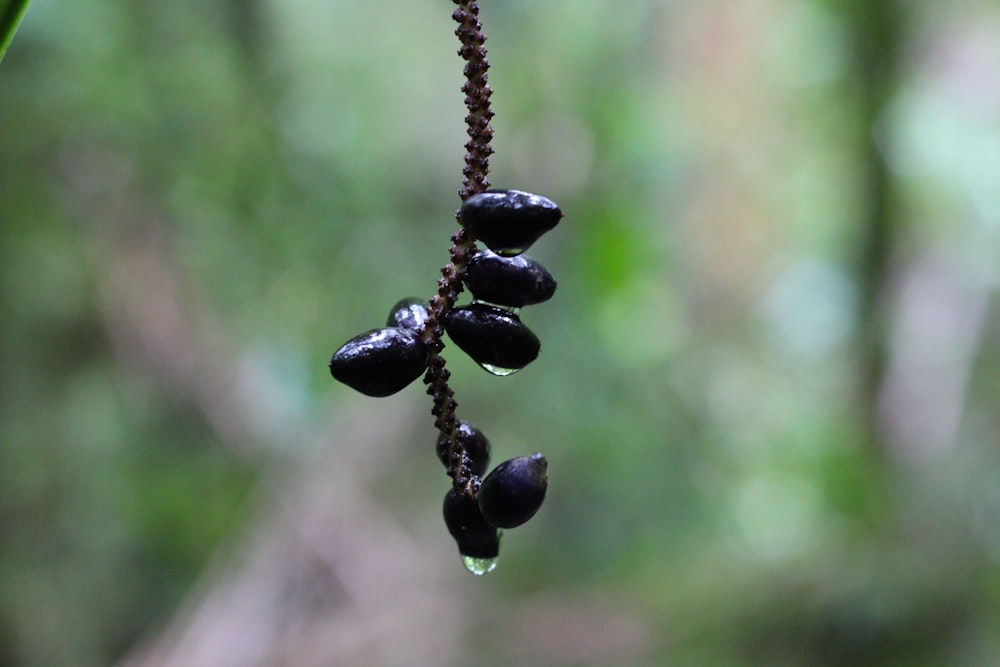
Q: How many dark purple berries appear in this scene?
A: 8